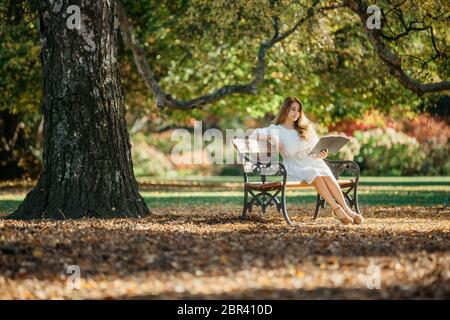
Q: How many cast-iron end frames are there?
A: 2